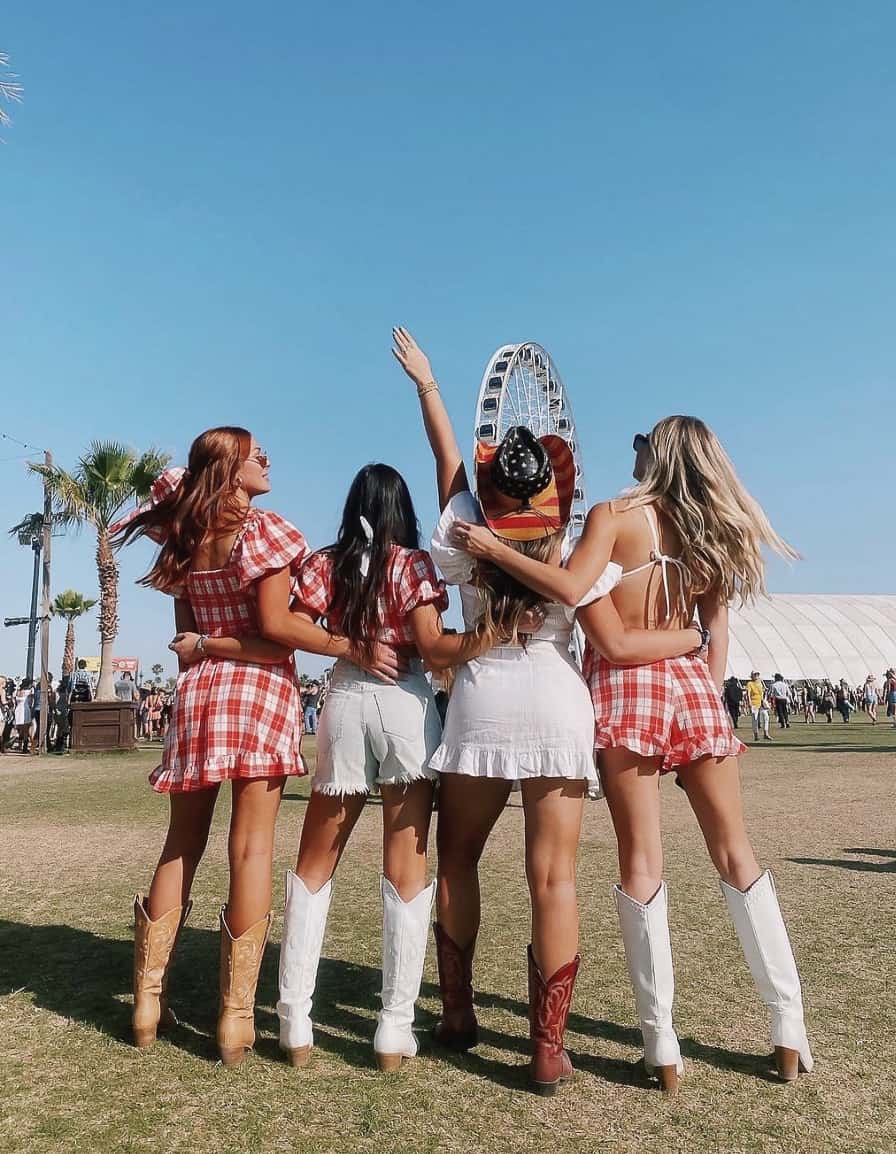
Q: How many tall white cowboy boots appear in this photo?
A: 4